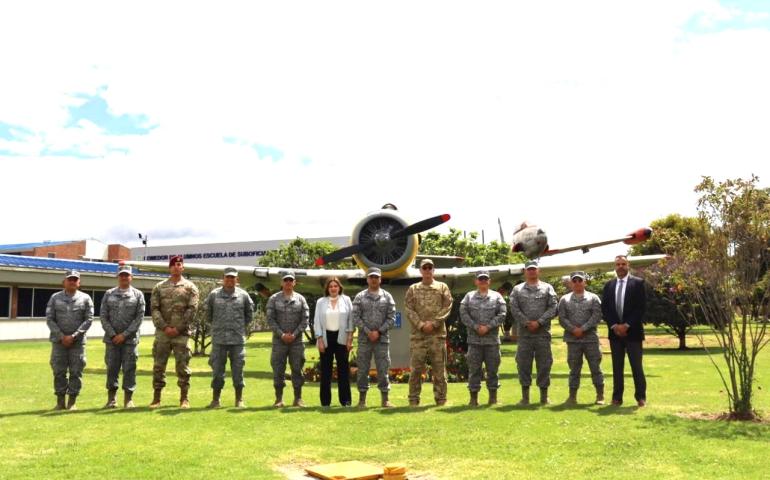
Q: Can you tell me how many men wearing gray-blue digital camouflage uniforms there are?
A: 8